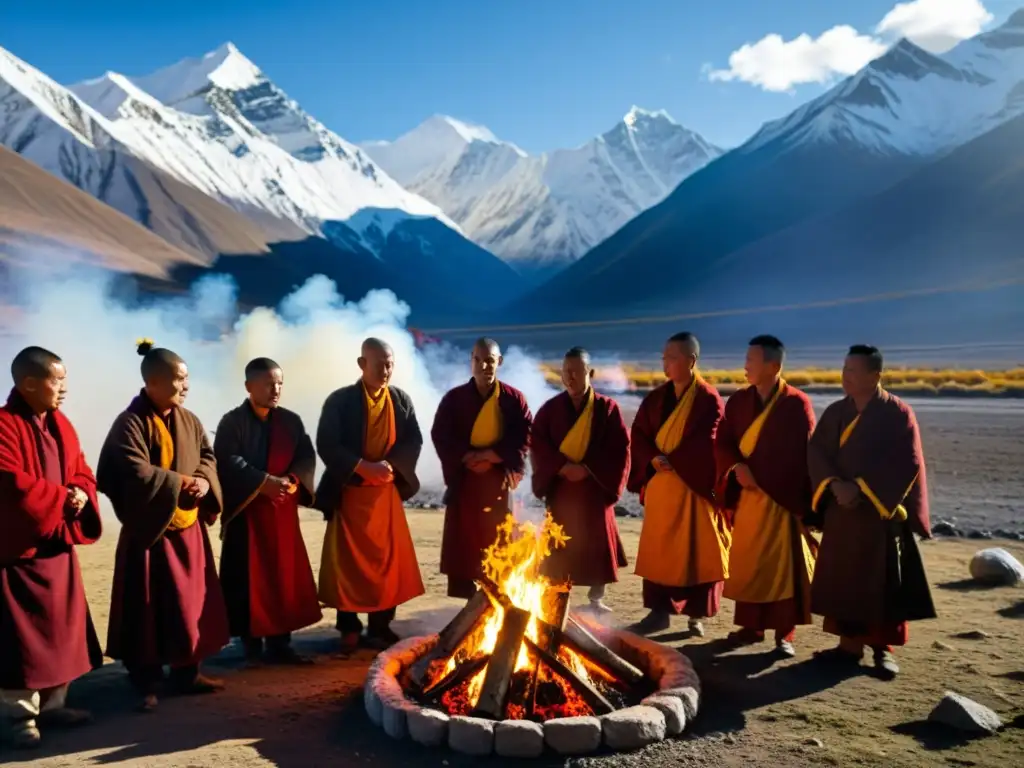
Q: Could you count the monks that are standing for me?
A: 9